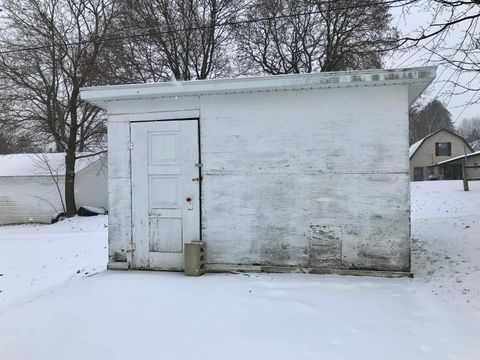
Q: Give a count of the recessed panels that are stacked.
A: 3